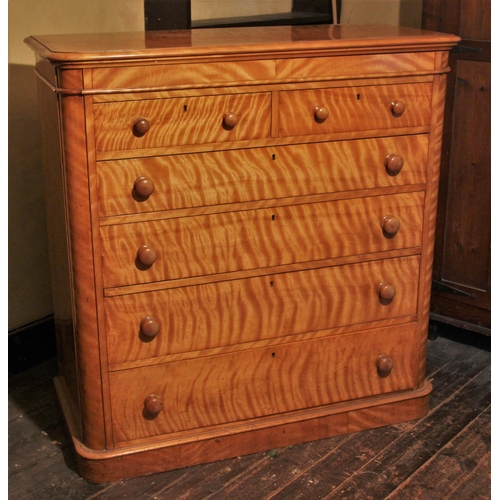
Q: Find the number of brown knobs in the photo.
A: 12